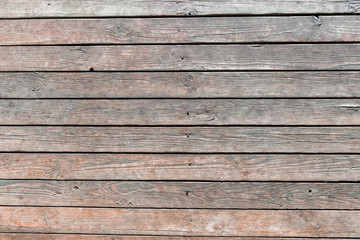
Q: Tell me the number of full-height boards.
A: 8